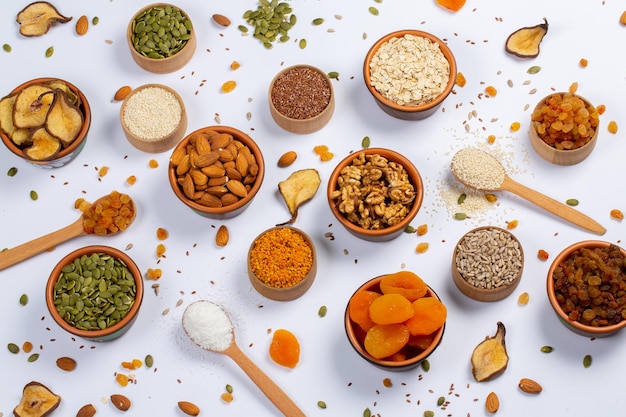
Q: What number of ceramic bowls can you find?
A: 7